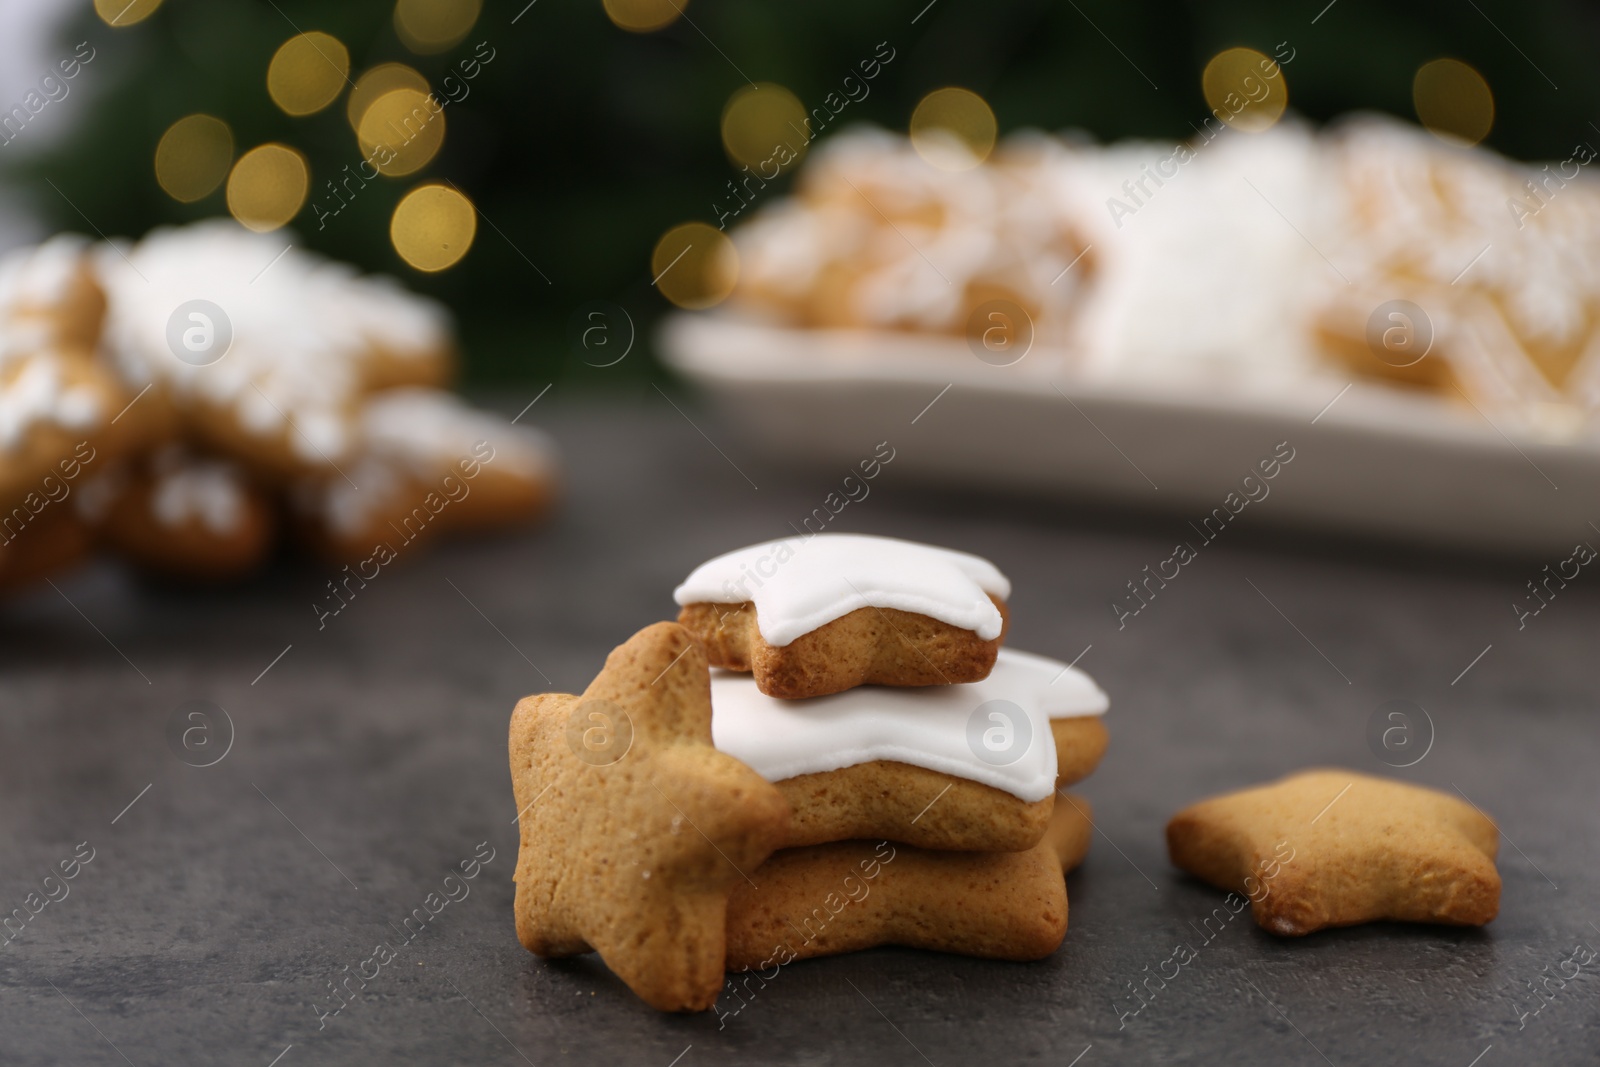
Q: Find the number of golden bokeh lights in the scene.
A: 14